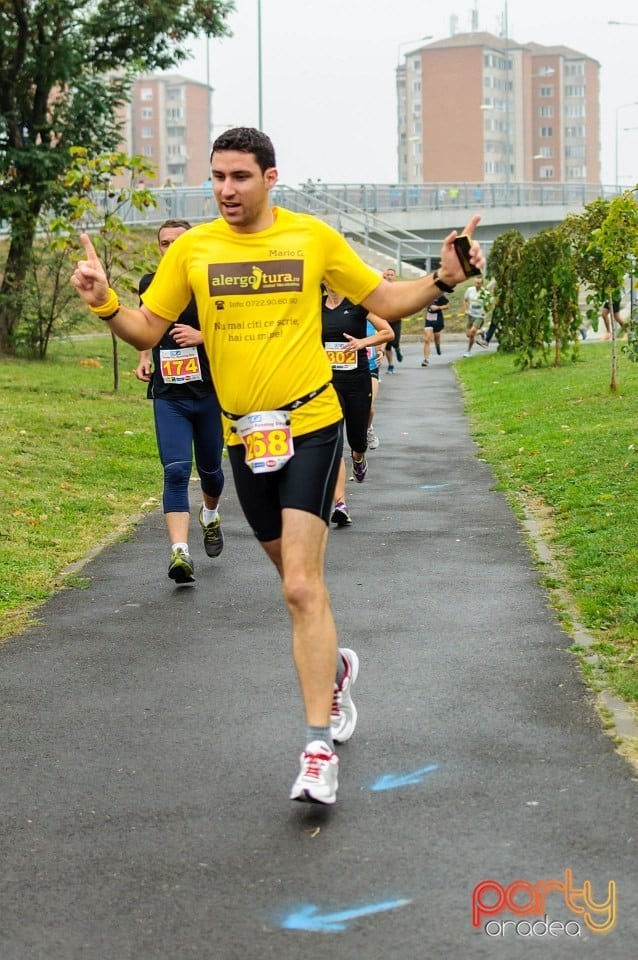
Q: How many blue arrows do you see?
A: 2